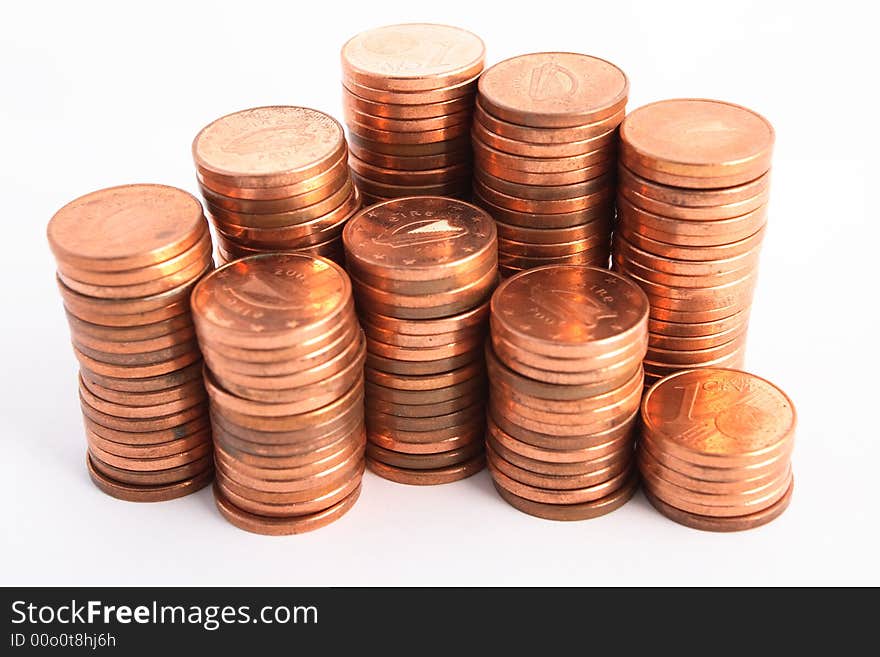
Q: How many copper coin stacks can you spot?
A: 9